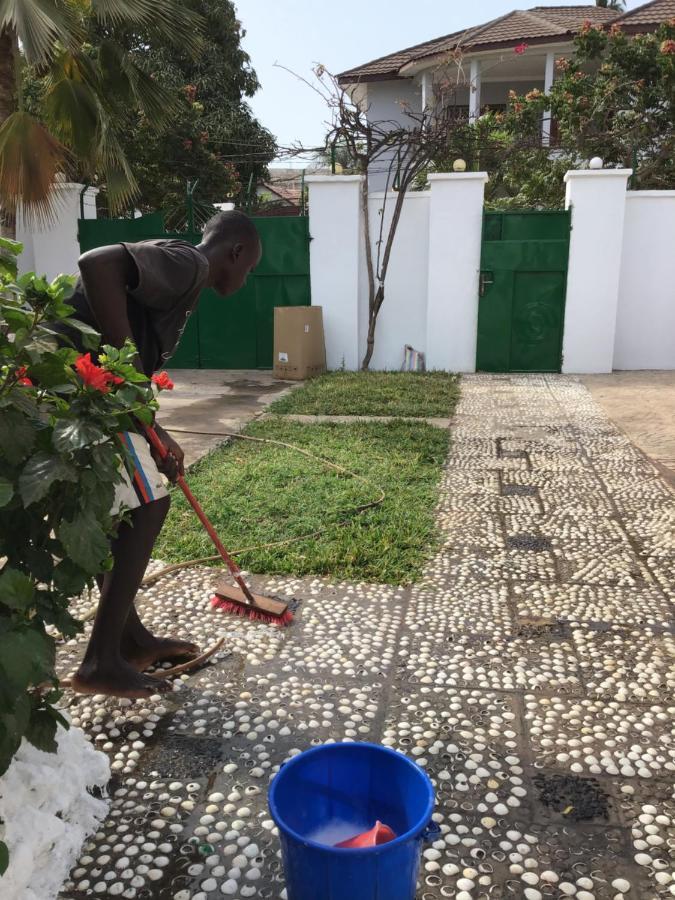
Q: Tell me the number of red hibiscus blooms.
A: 3